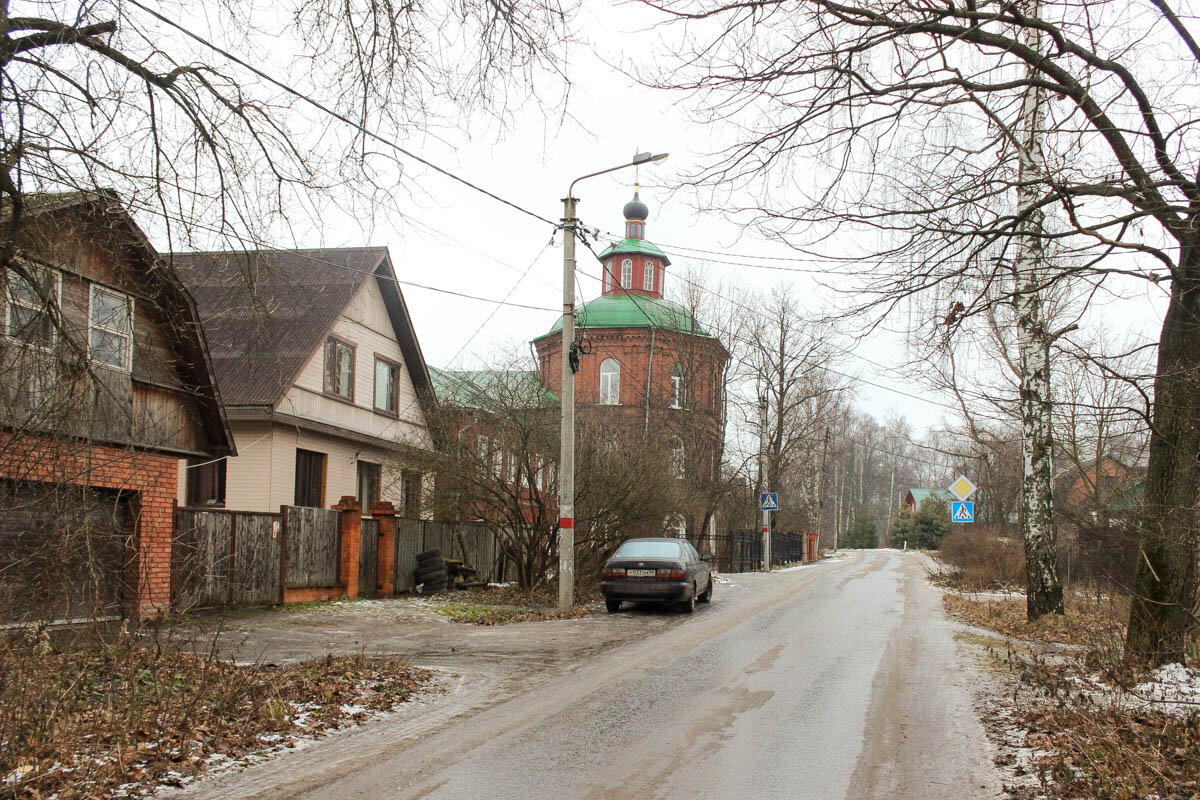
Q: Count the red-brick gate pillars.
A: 2